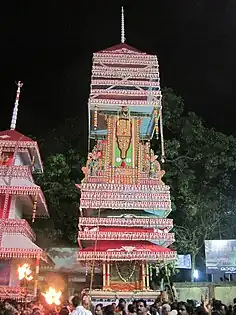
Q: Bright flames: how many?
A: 2